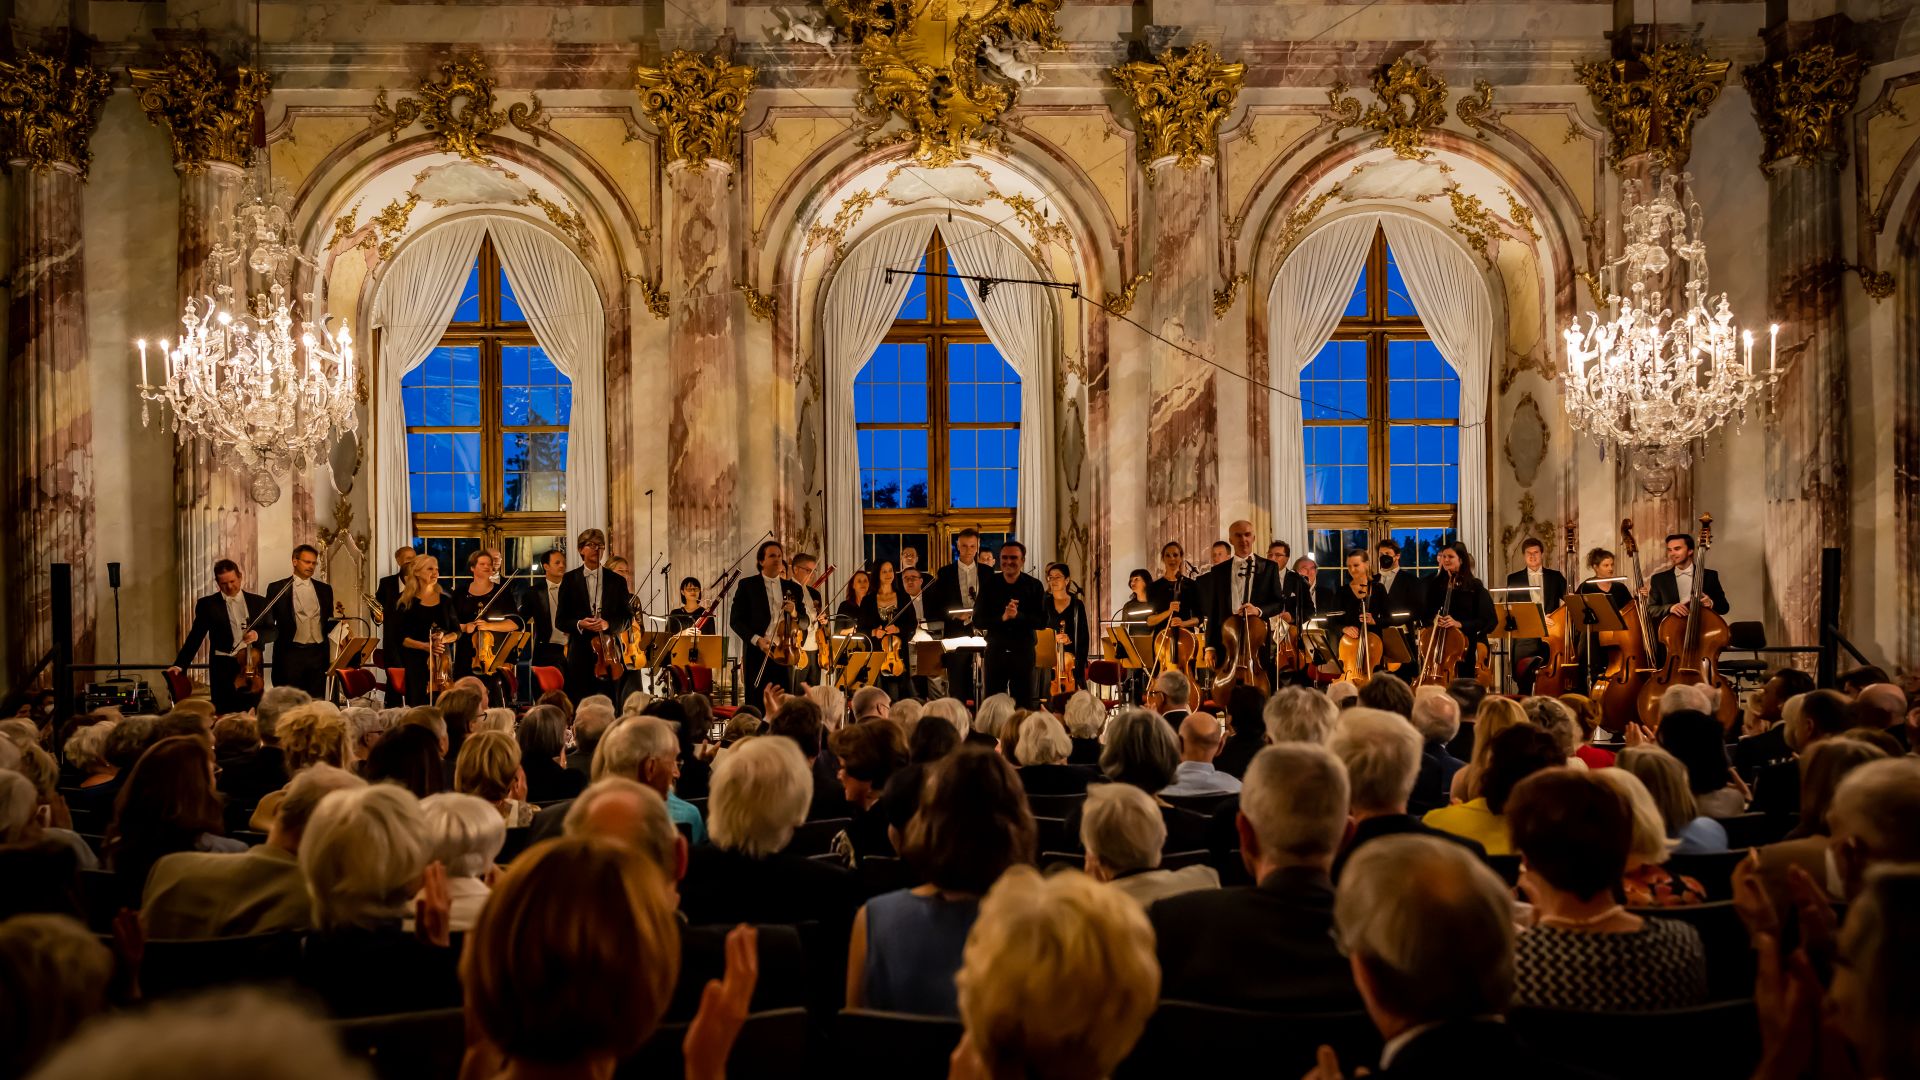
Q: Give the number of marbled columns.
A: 6